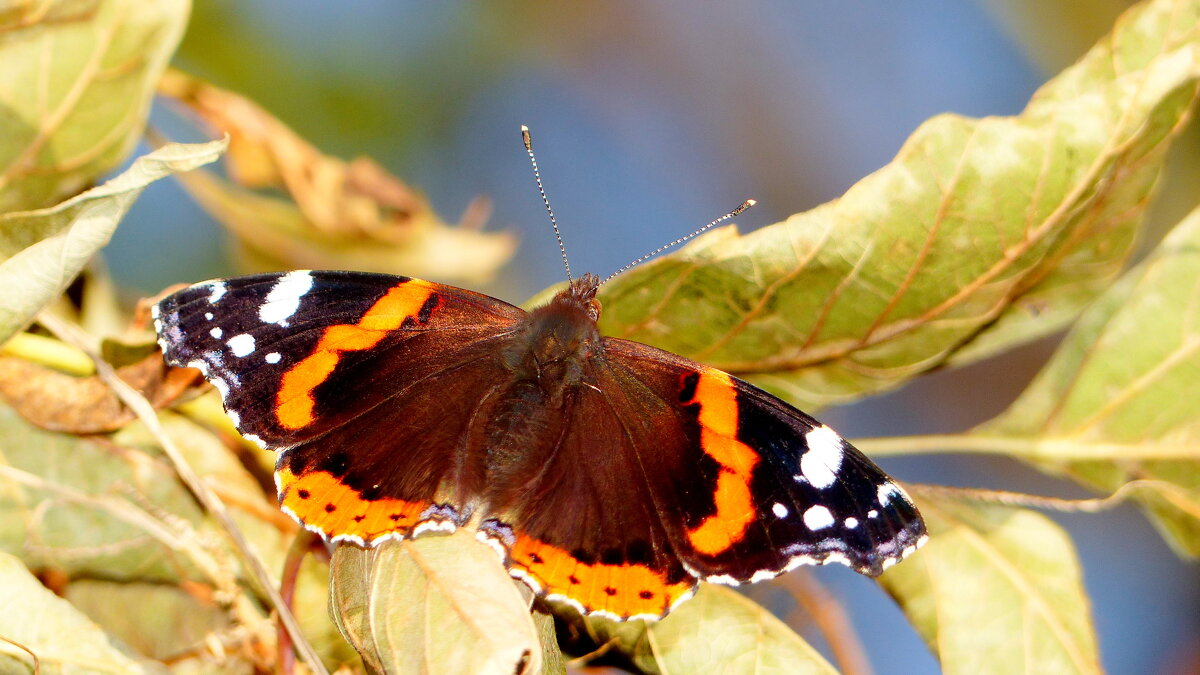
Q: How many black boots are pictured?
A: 0